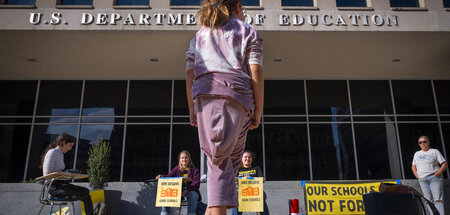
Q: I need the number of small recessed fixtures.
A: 4